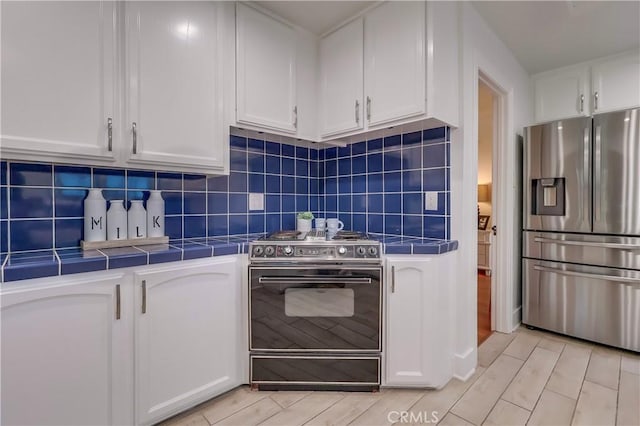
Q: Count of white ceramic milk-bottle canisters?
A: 4